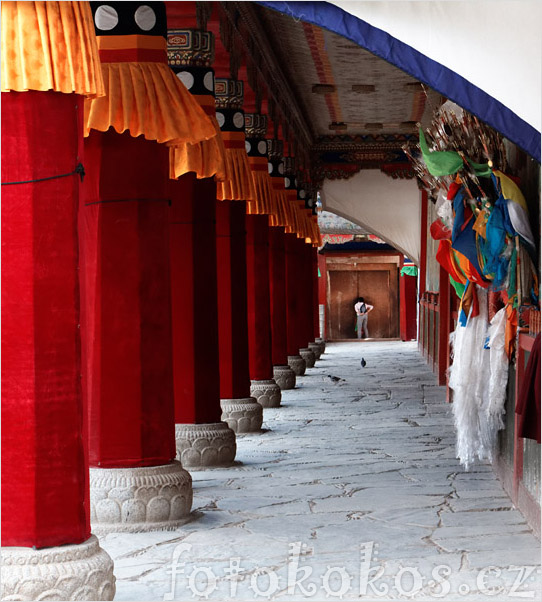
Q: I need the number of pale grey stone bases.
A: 10